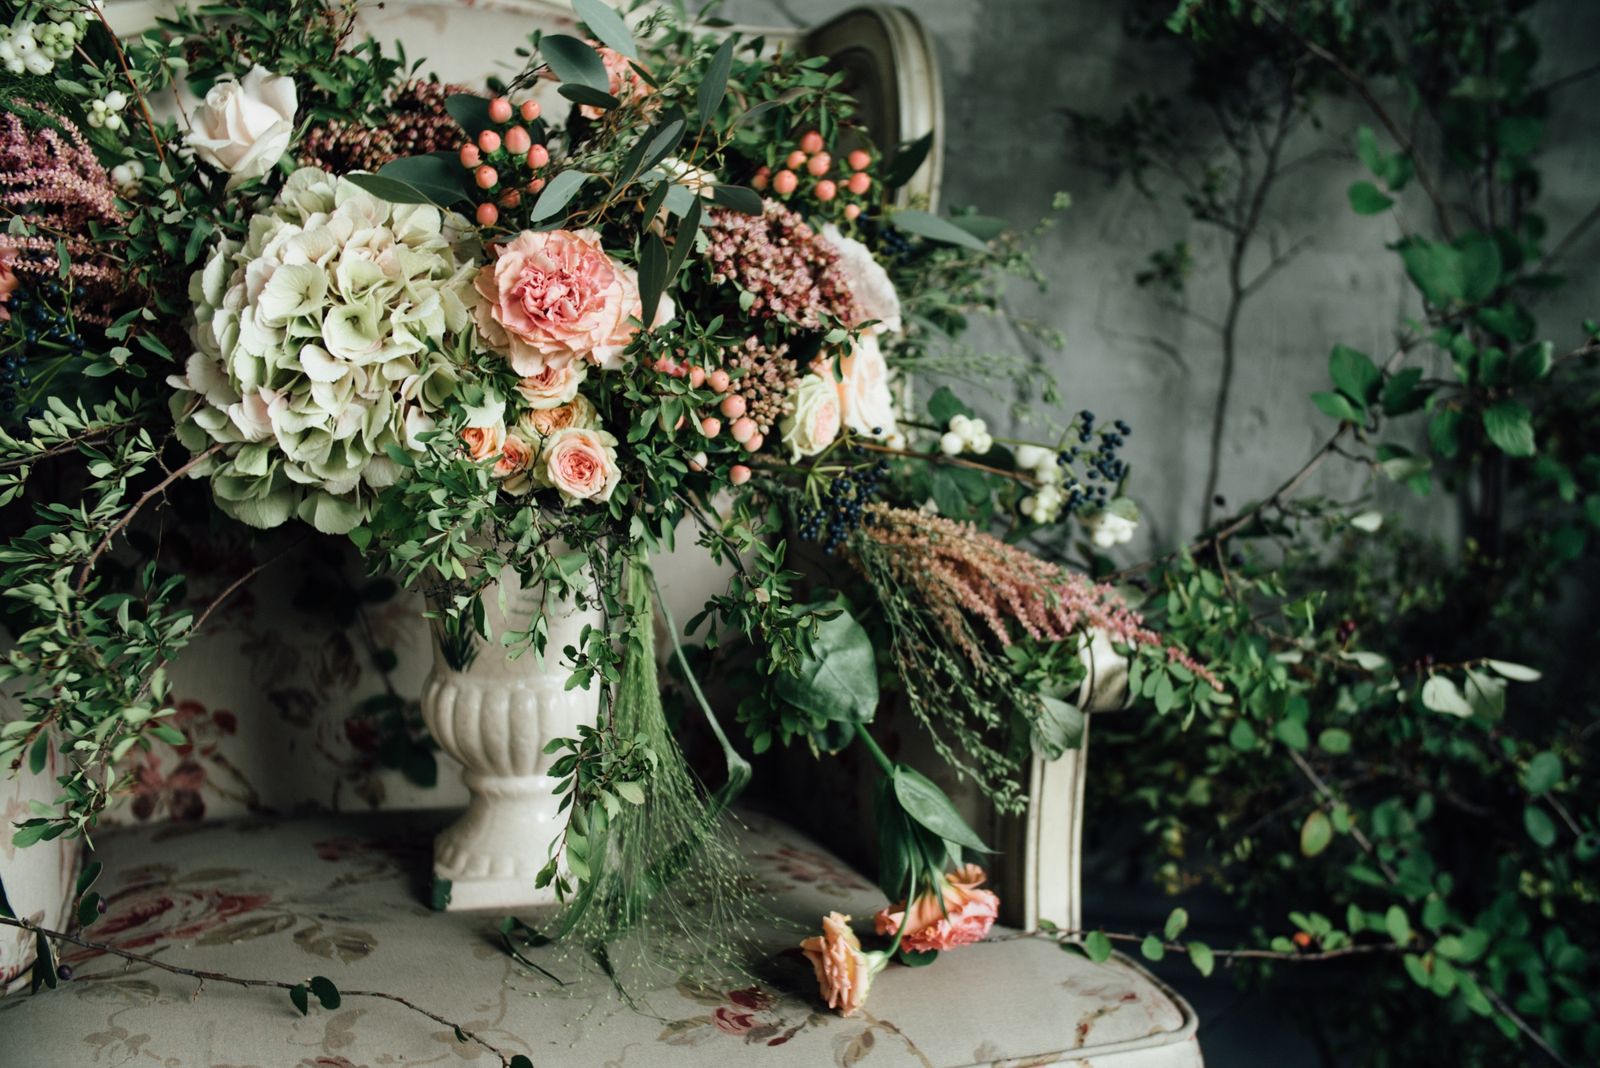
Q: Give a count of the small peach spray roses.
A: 5